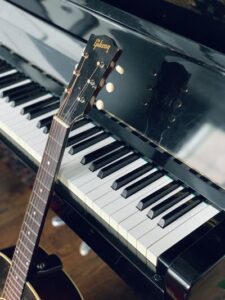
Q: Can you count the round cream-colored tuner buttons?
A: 3